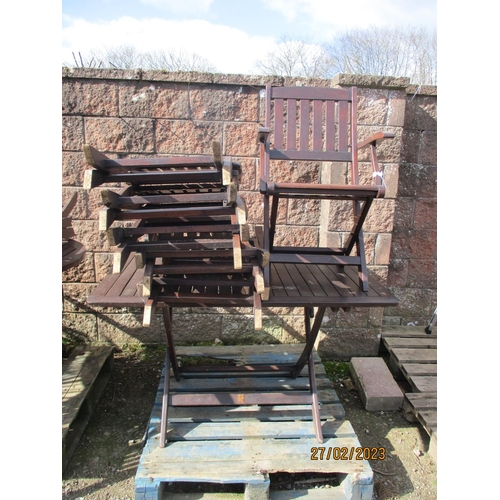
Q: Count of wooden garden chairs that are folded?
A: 5